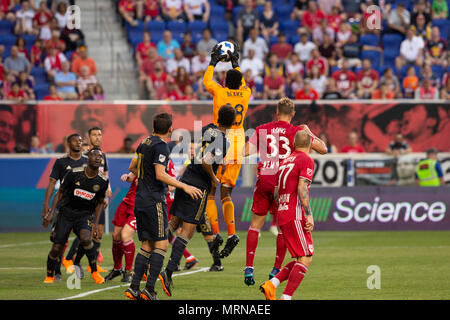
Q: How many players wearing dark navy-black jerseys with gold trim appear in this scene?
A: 5